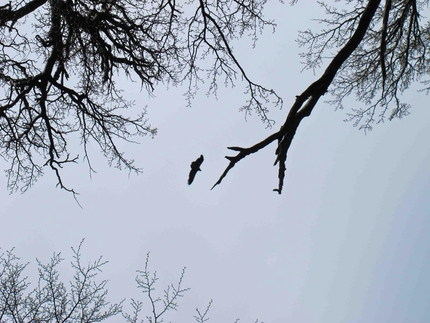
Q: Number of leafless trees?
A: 3